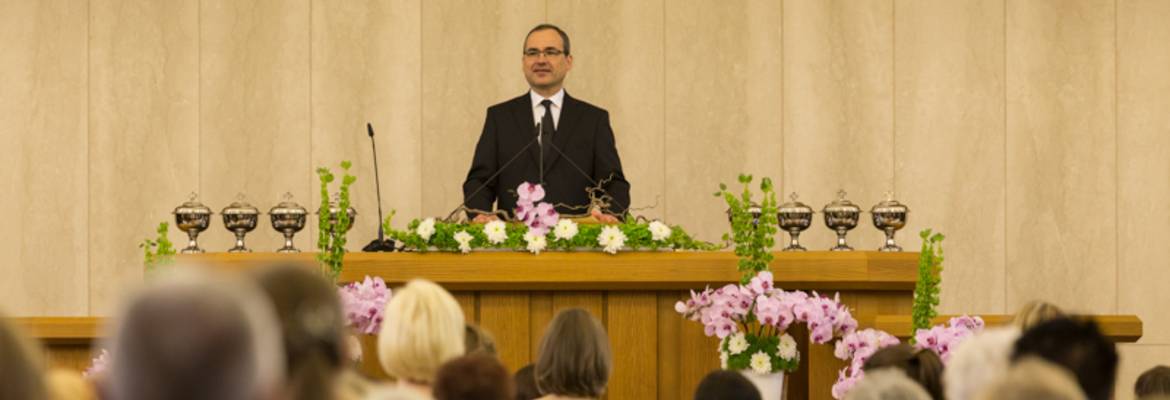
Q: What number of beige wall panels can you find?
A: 11